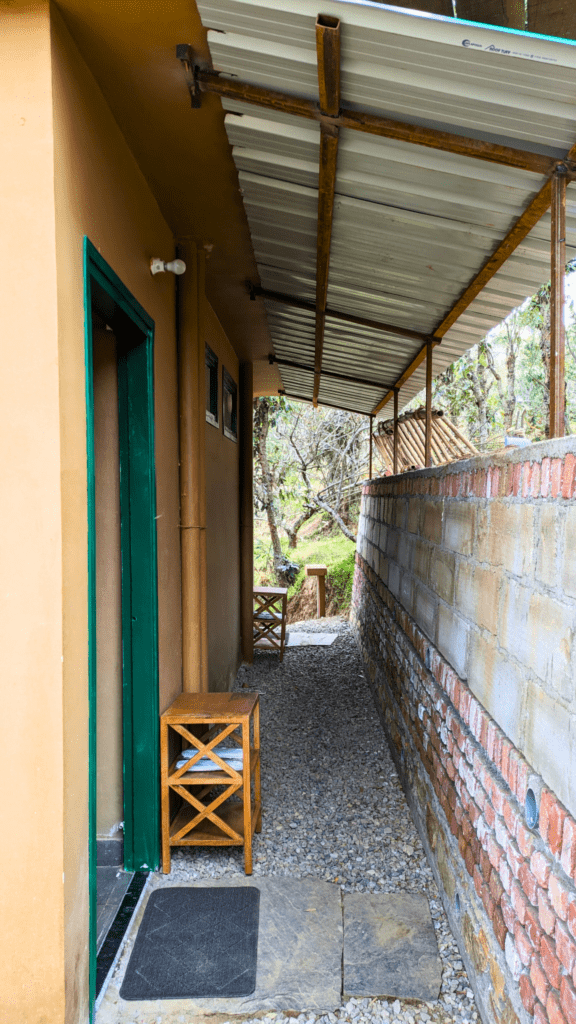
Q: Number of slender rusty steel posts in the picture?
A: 4